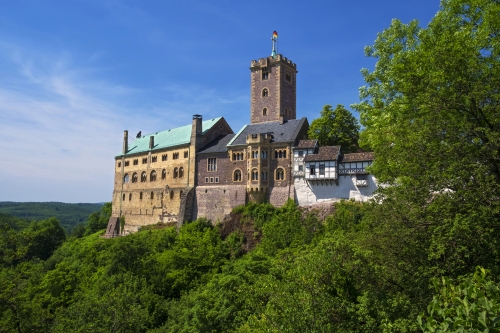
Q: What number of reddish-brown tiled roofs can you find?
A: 3